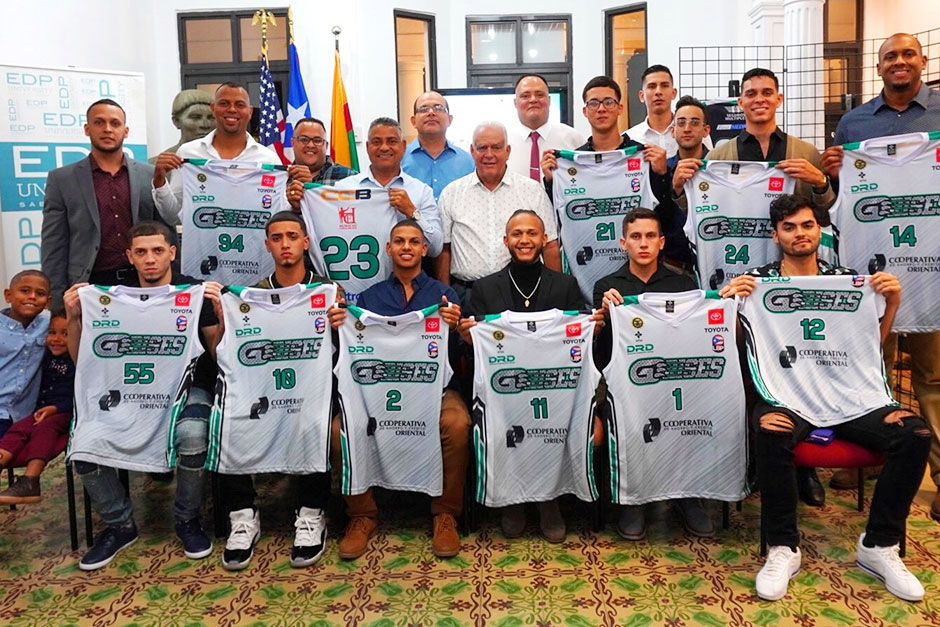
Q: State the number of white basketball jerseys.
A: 11